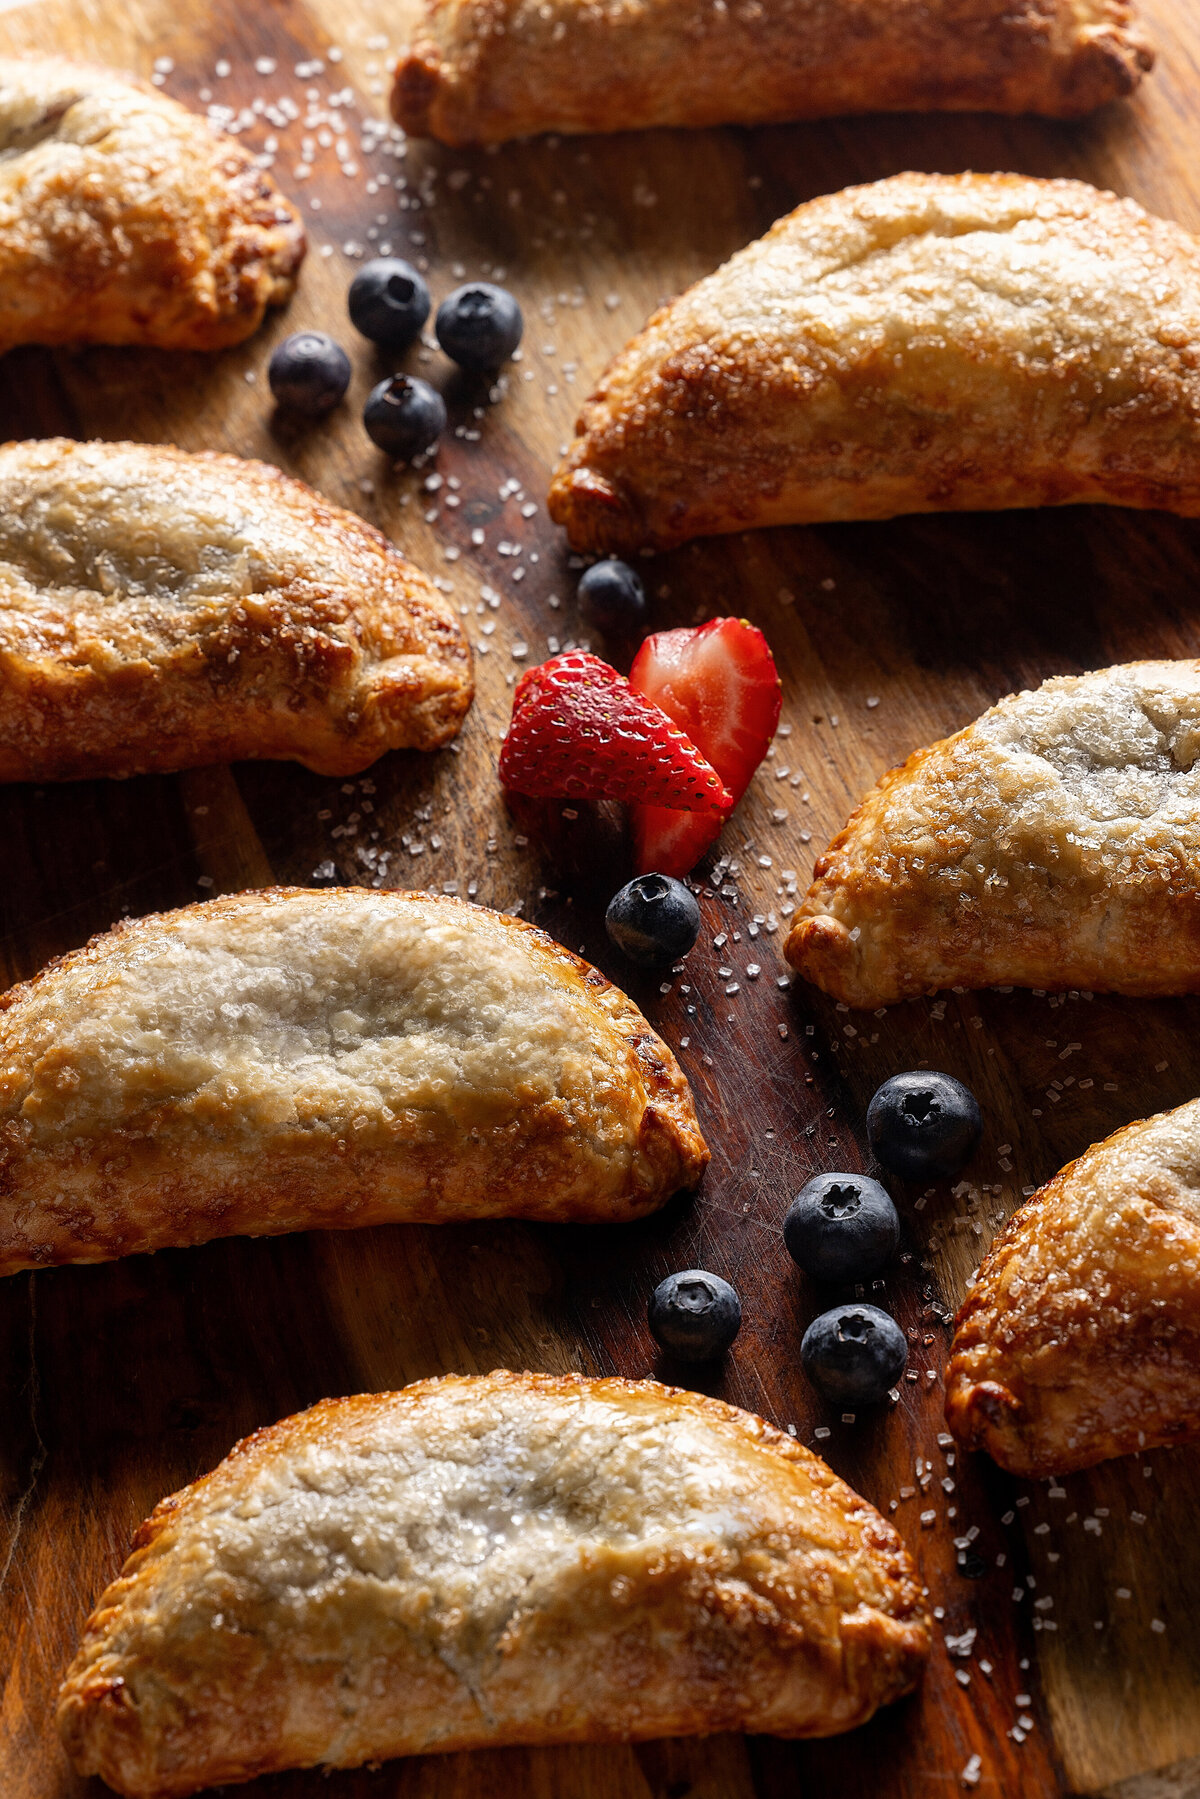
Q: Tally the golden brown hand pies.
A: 8